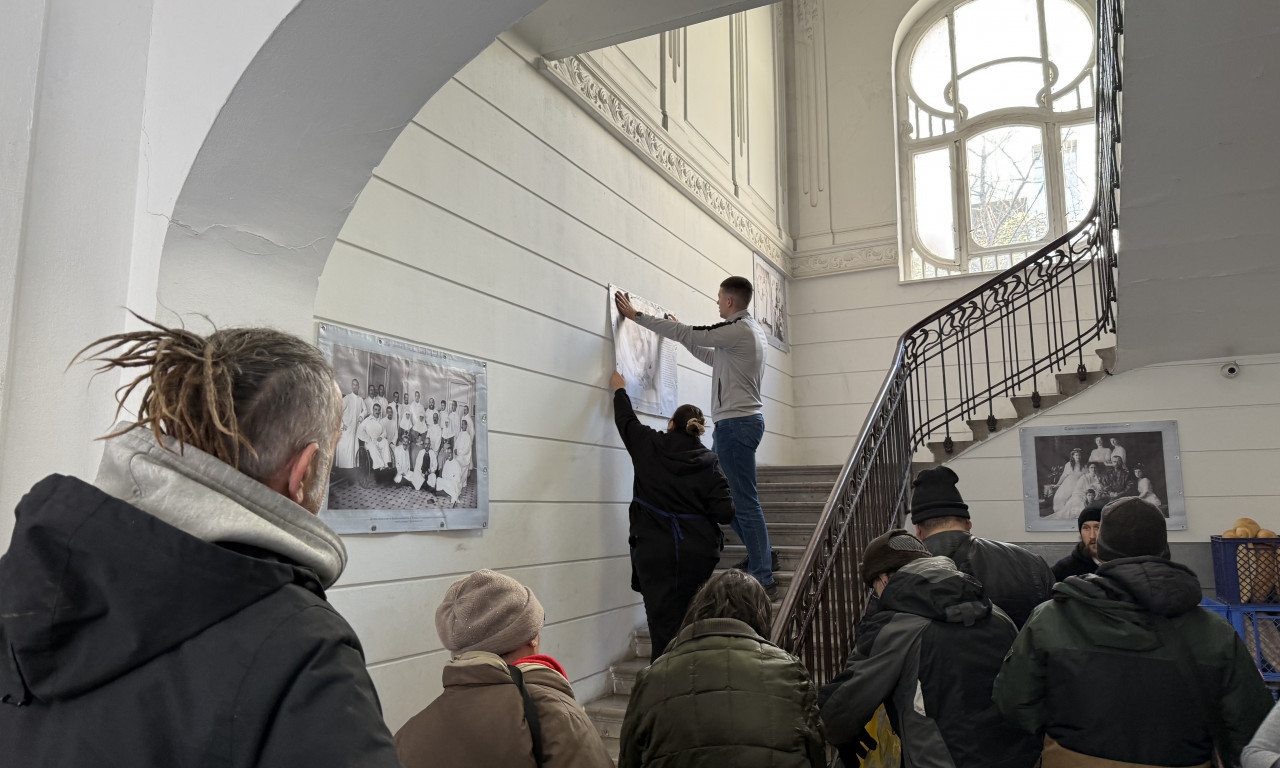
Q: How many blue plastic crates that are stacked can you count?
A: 2